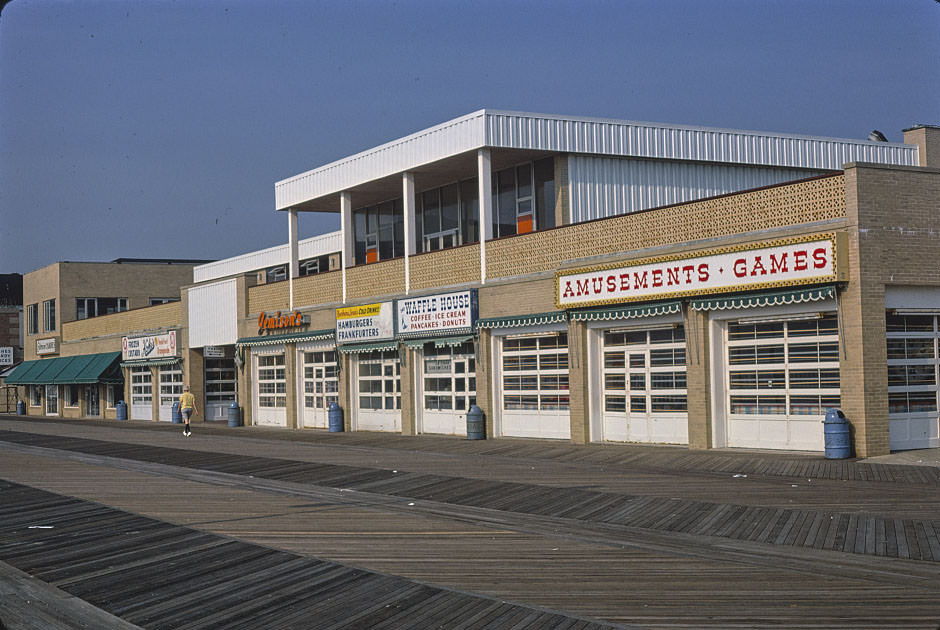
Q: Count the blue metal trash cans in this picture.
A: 7